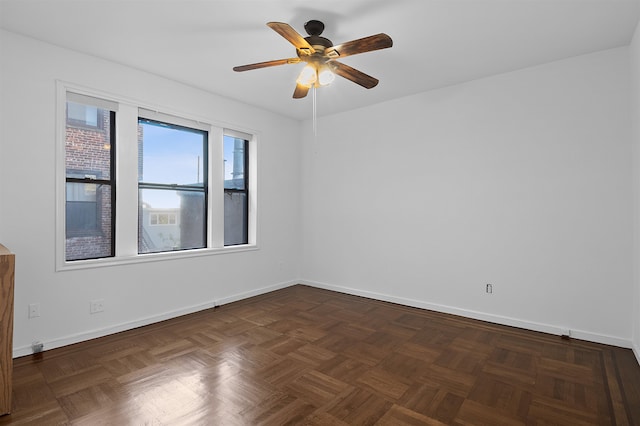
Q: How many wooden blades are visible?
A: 5